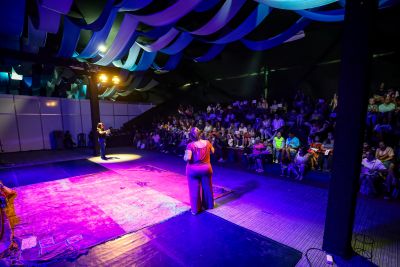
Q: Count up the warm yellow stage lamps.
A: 2